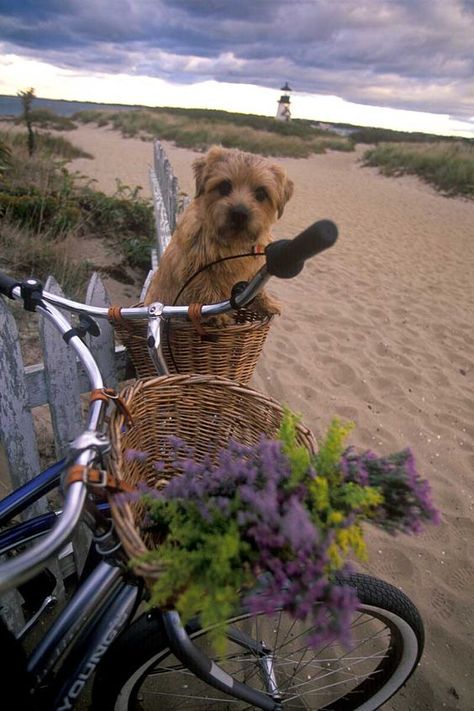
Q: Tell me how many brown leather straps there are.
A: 4